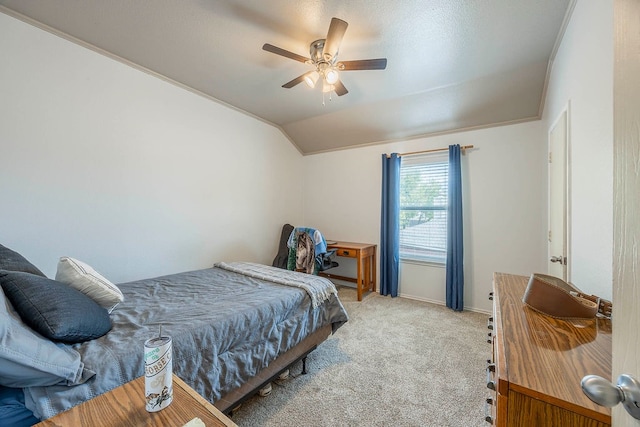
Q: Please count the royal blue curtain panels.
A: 2